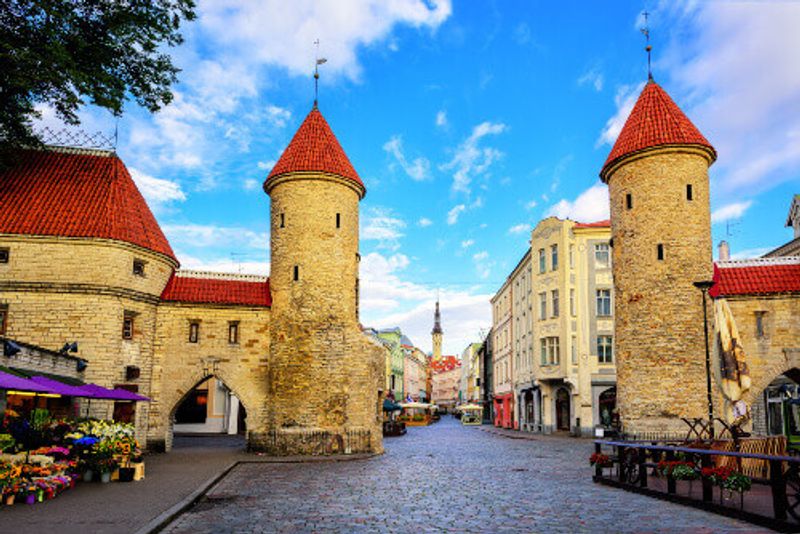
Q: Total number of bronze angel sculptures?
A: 0